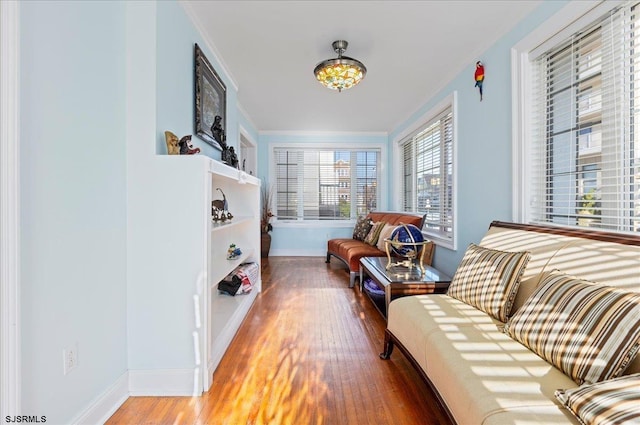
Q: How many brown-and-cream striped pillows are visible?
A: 3